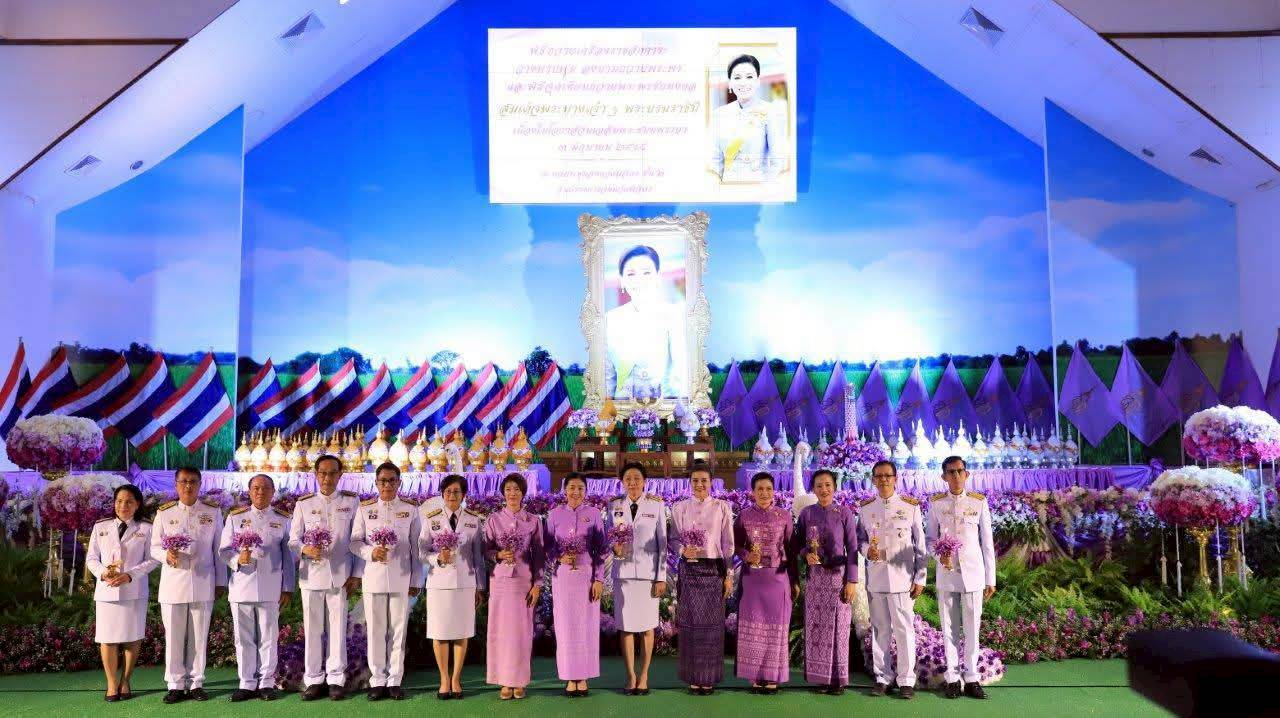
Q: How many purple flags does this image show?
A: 14